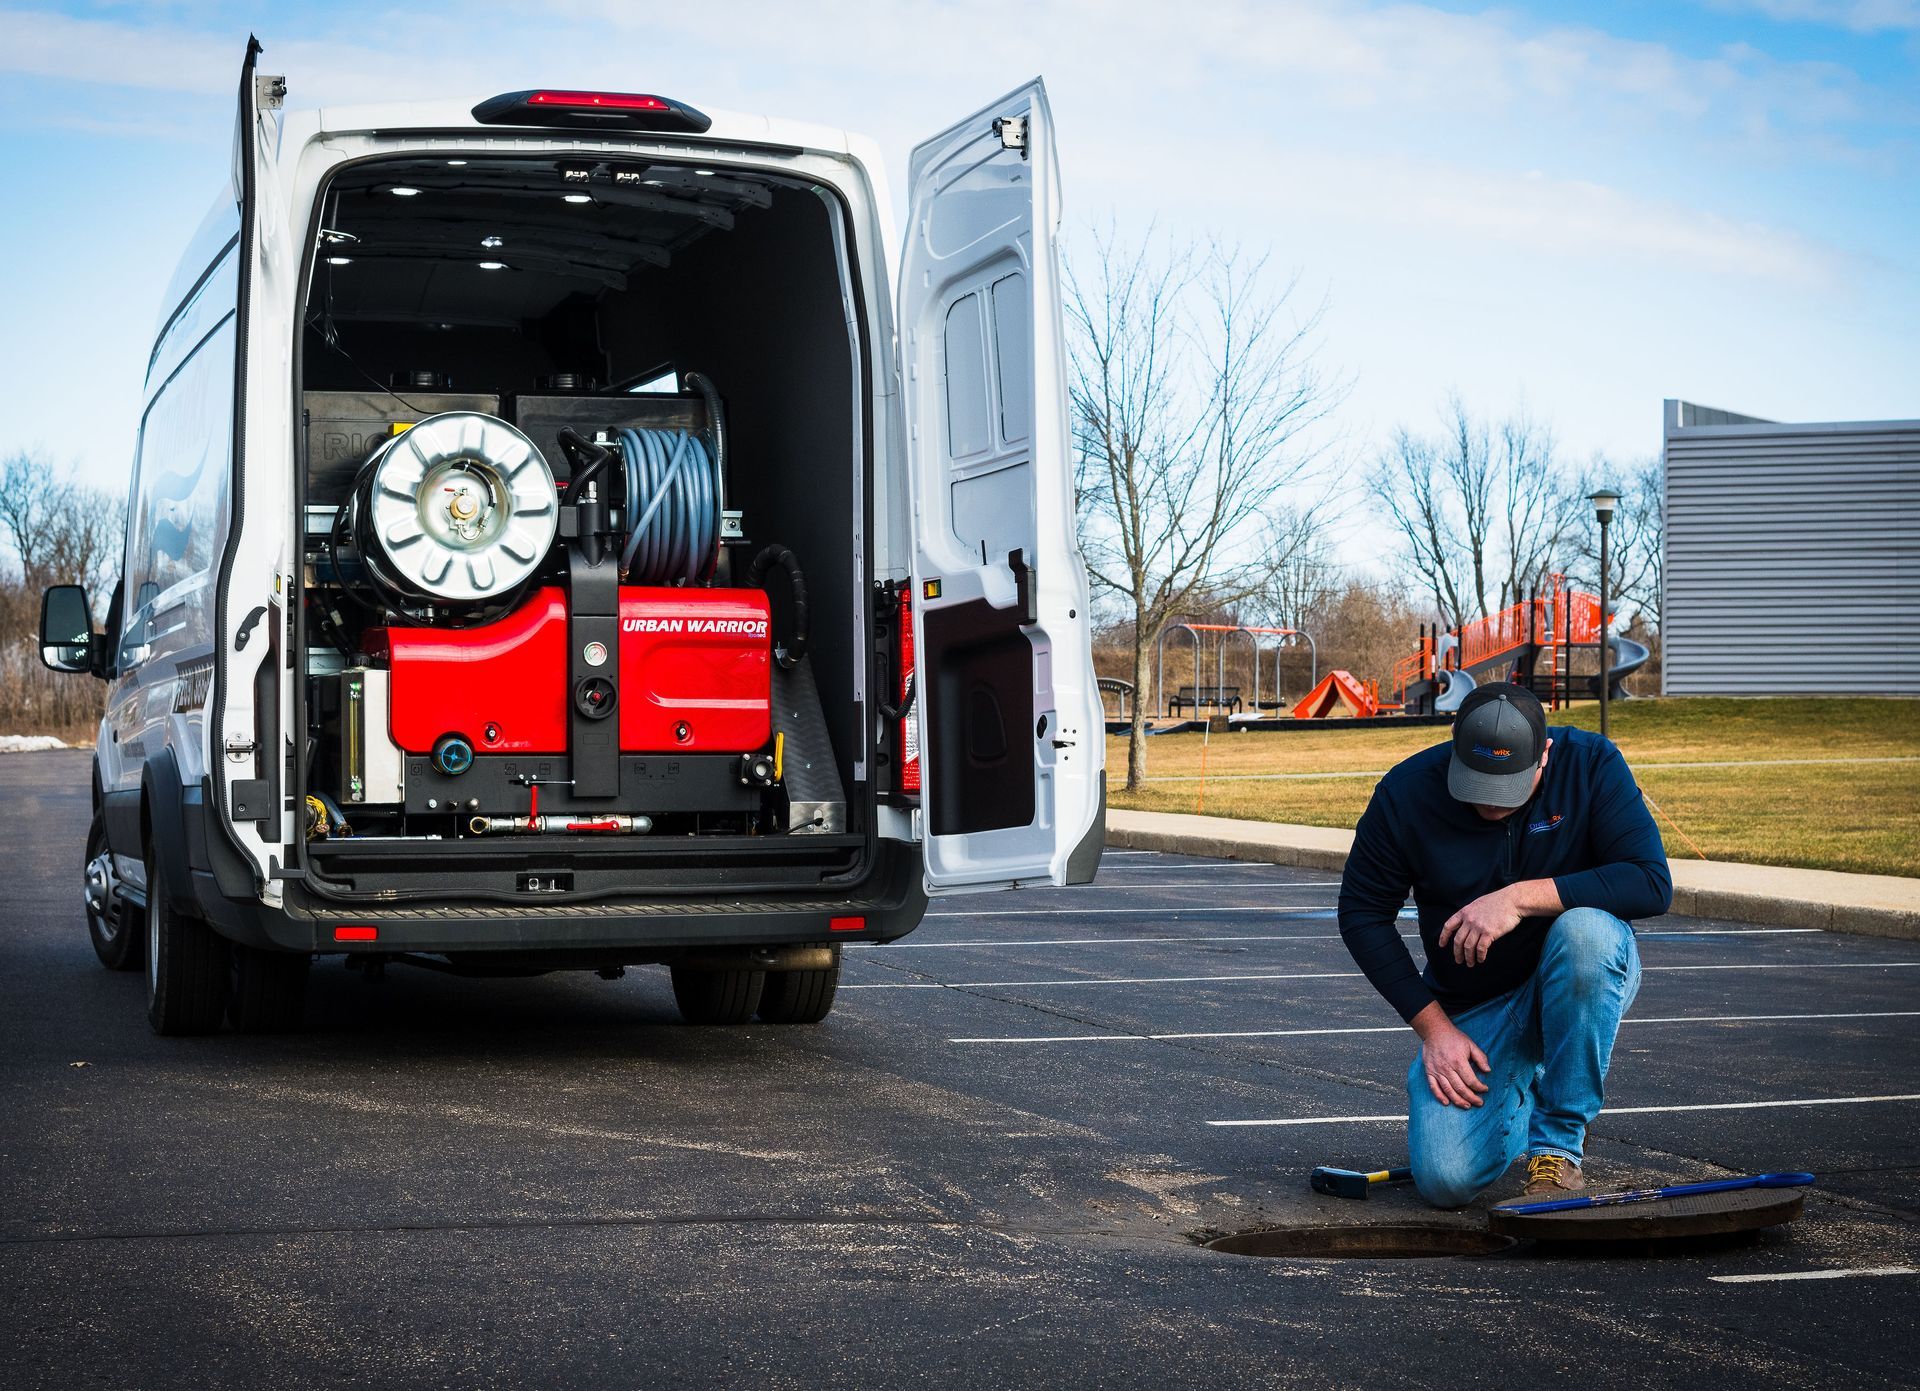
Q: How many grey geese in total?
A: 0